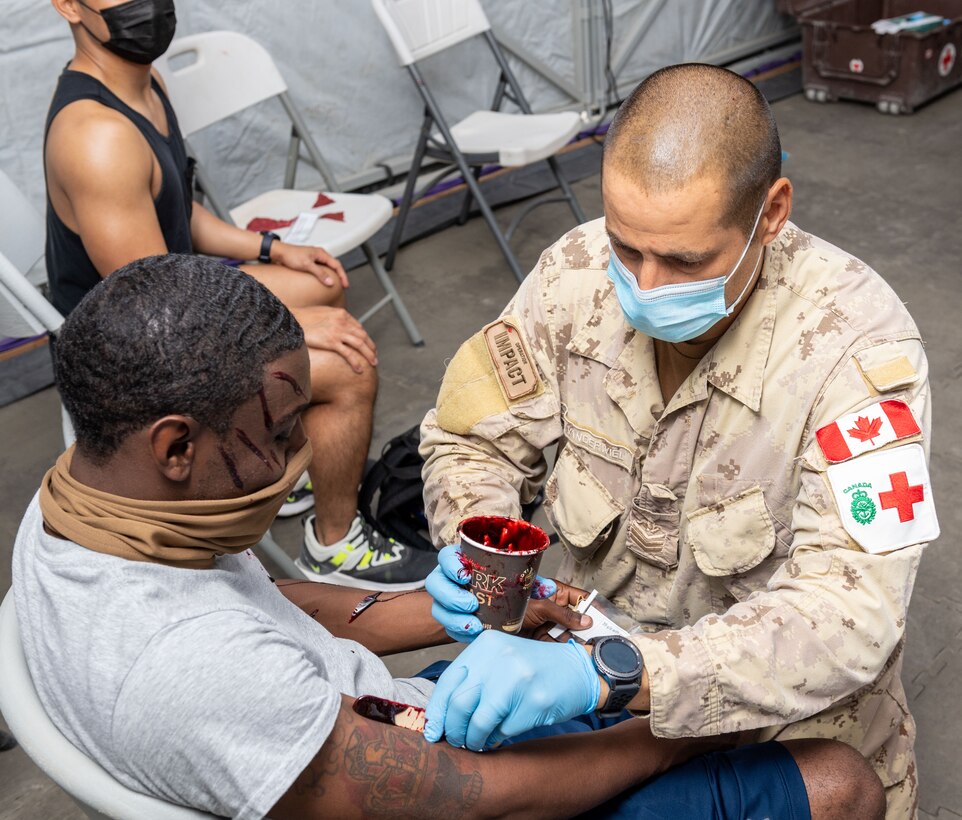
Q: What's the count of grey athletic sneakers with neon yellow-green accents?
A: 2